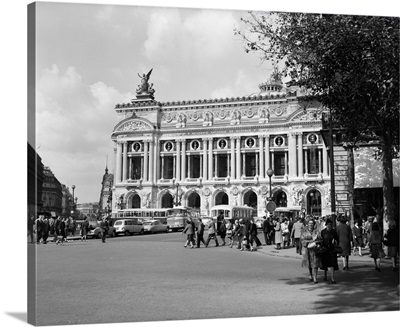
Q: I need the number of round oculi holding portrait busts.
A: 7